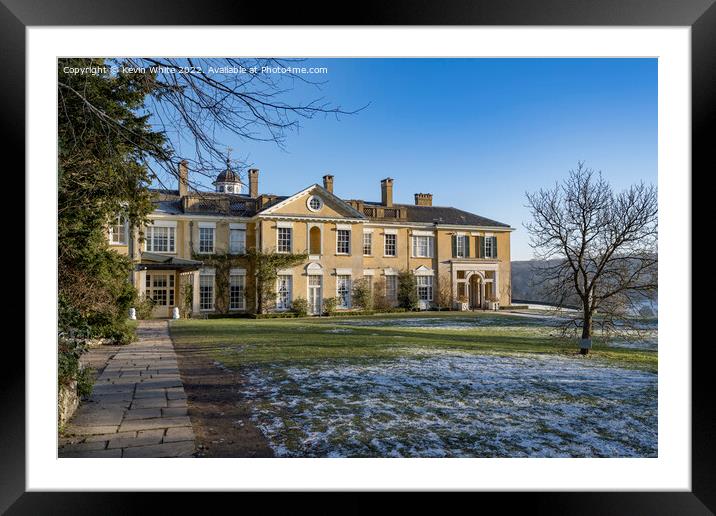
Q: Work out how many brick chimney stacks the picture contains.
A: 5